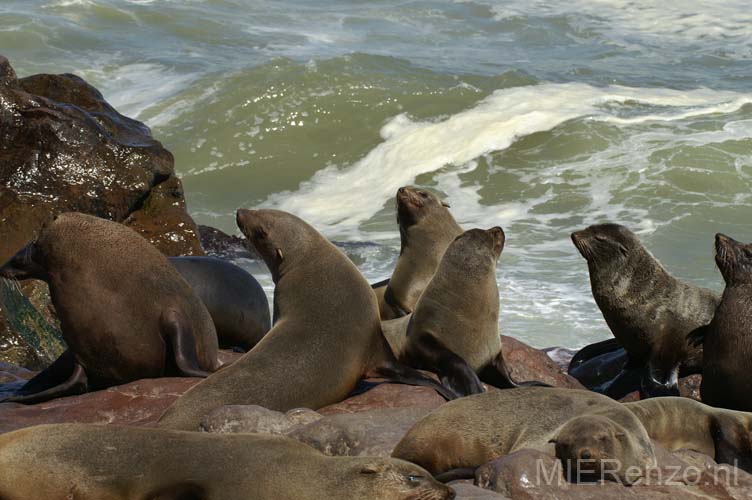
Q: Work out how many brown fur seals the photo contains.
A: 10